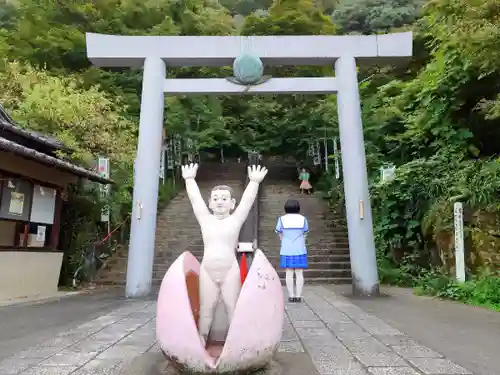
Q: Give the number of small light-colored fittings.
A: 2